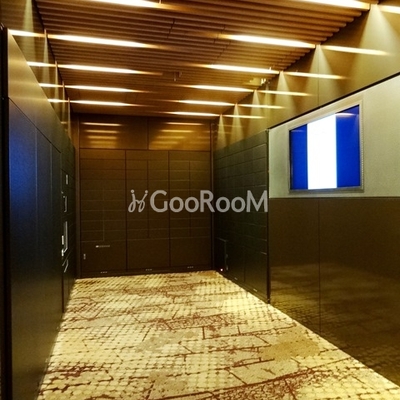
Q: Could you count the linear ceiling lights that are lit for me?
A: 11